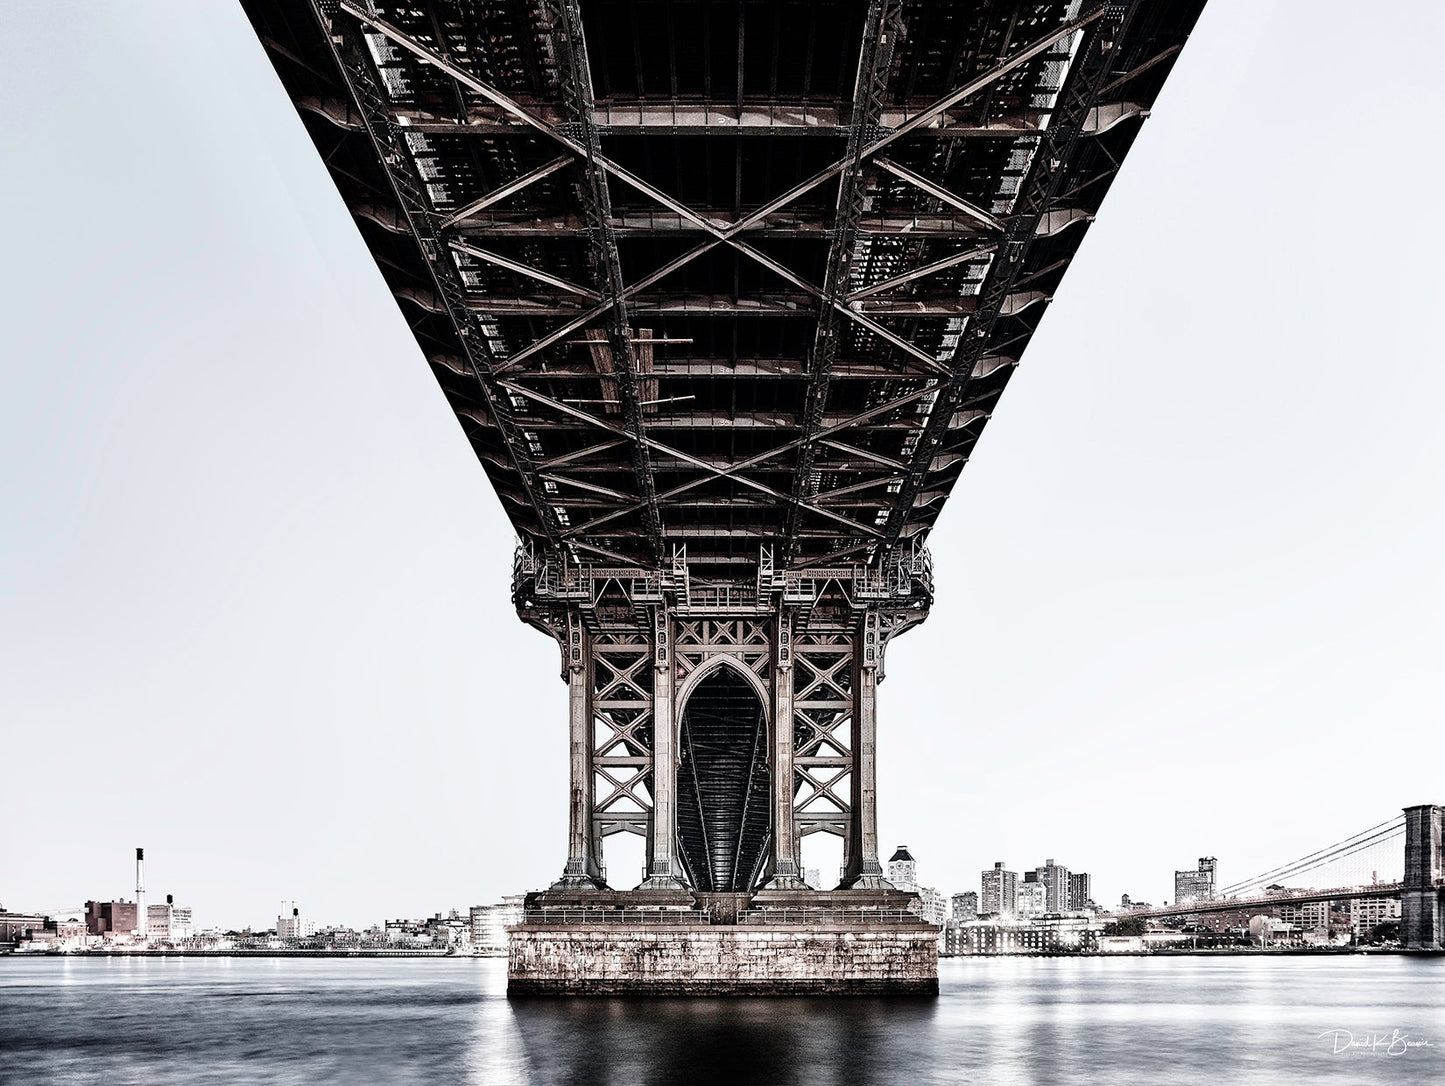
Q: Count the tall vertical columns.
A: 4